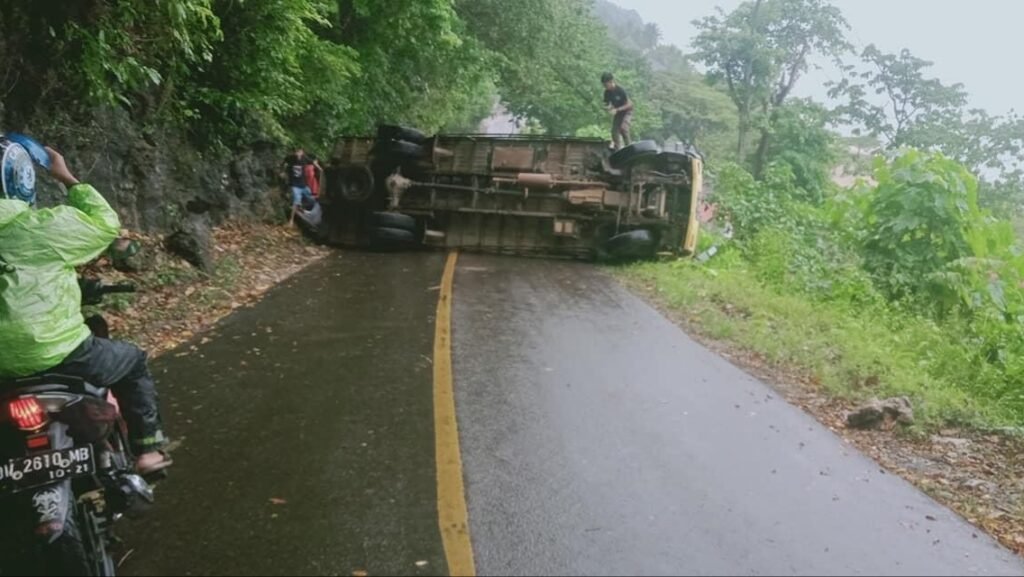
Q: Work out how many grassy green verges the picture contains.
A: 1